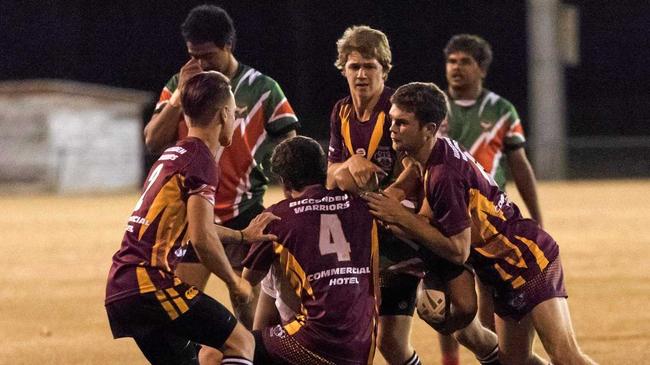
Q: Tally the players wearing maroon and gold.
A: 4